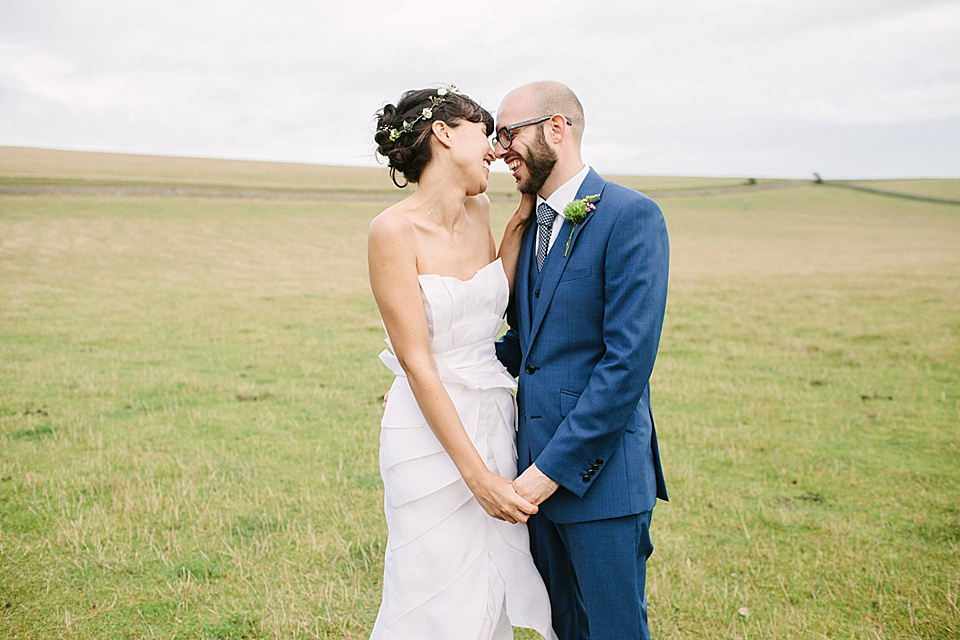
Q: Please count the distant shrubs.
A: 2